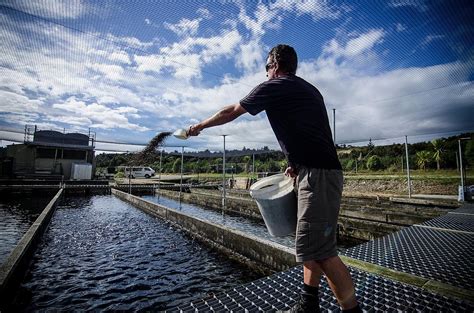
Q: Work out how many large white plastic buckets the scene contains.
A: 1